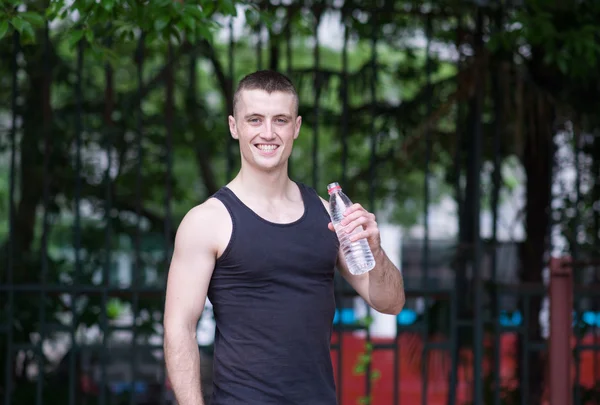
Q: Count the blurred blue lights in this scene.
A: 4